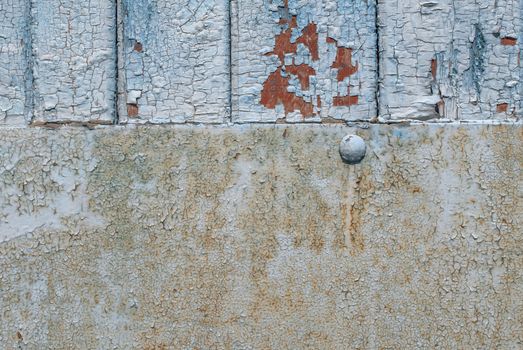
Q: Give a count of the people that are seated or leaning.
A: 0